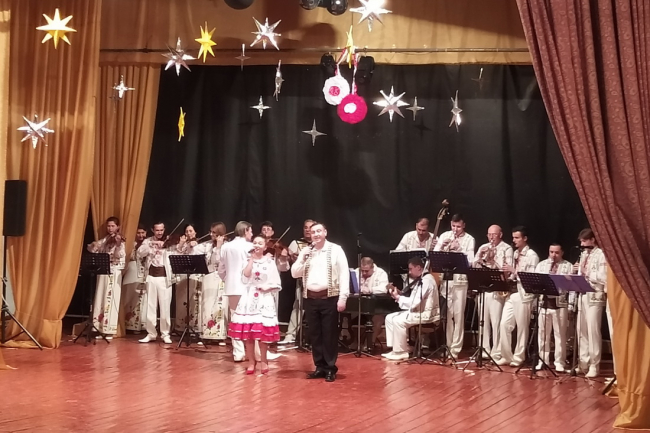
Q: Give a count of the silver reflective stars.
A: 13